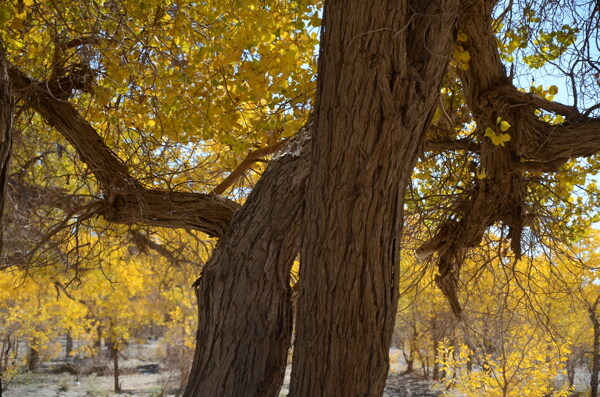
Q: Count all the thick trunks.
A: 2